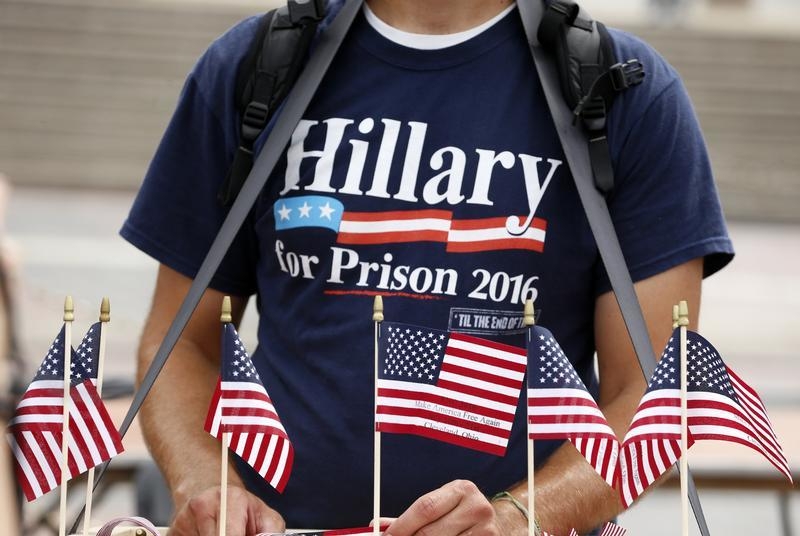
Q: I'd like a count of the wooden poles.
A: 7